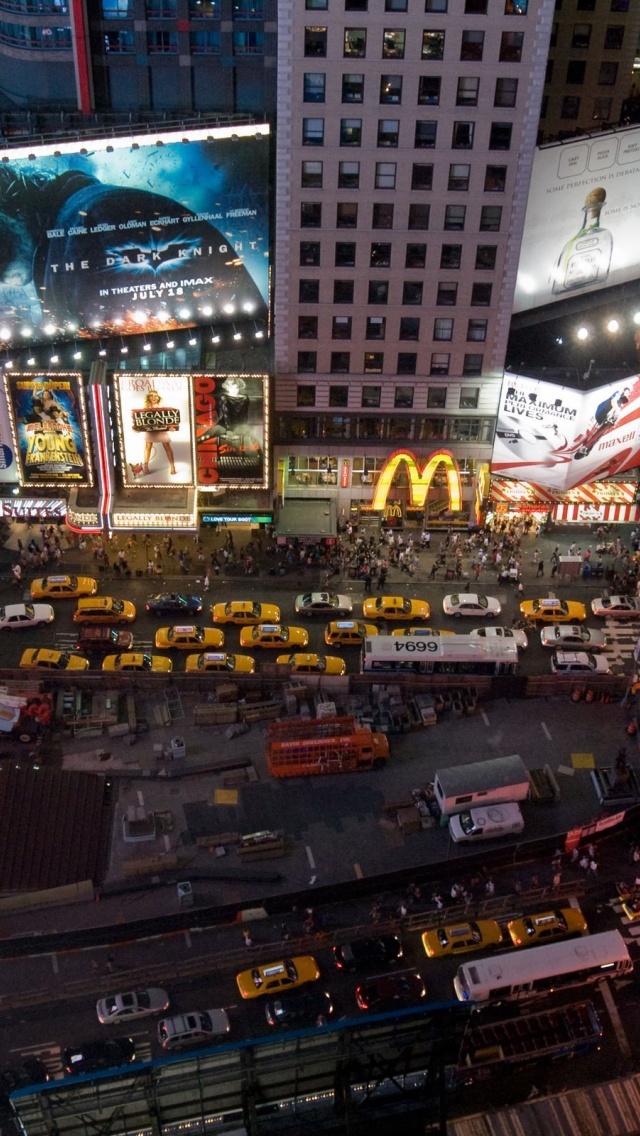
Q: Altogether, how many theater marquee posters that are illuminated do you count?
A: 3